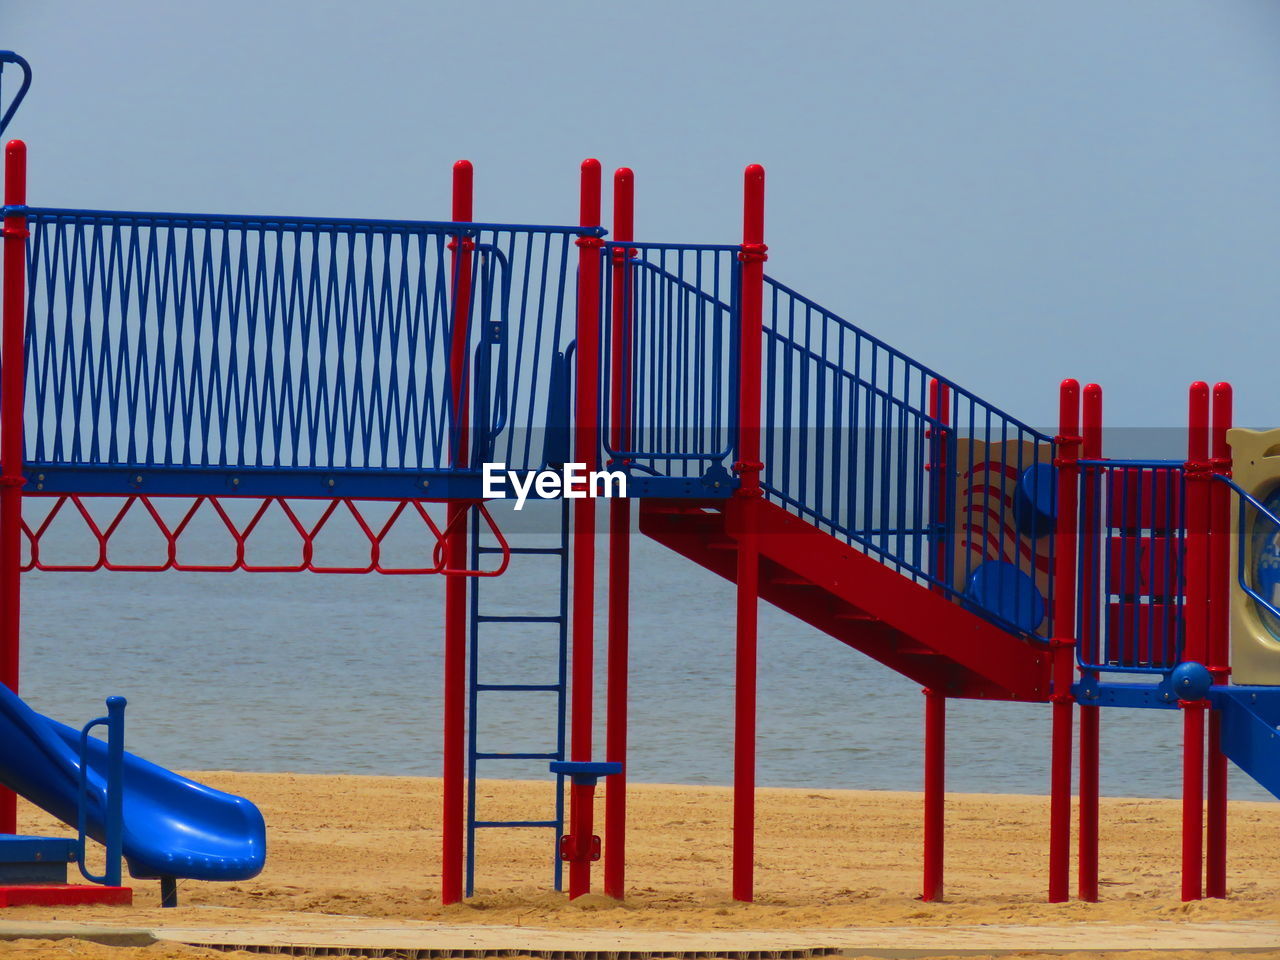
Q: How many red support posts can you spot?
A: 10